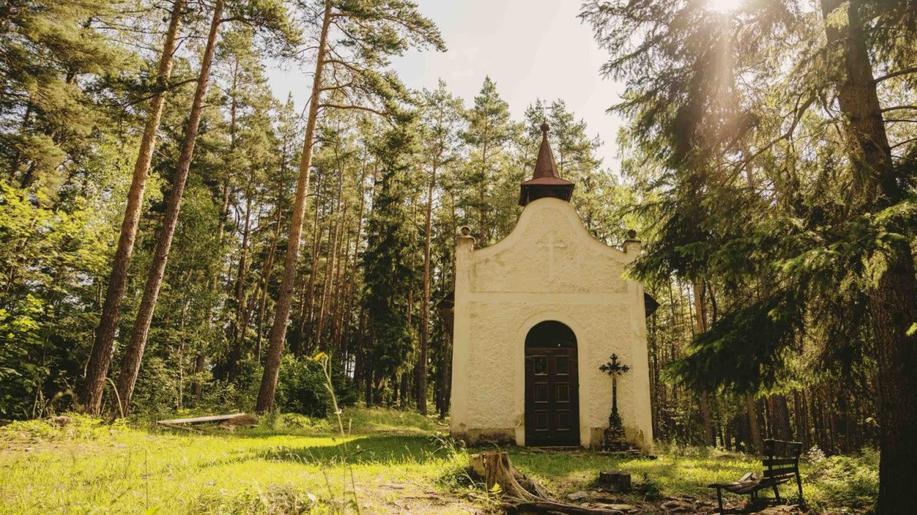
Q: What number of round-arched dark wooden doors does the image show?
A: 1